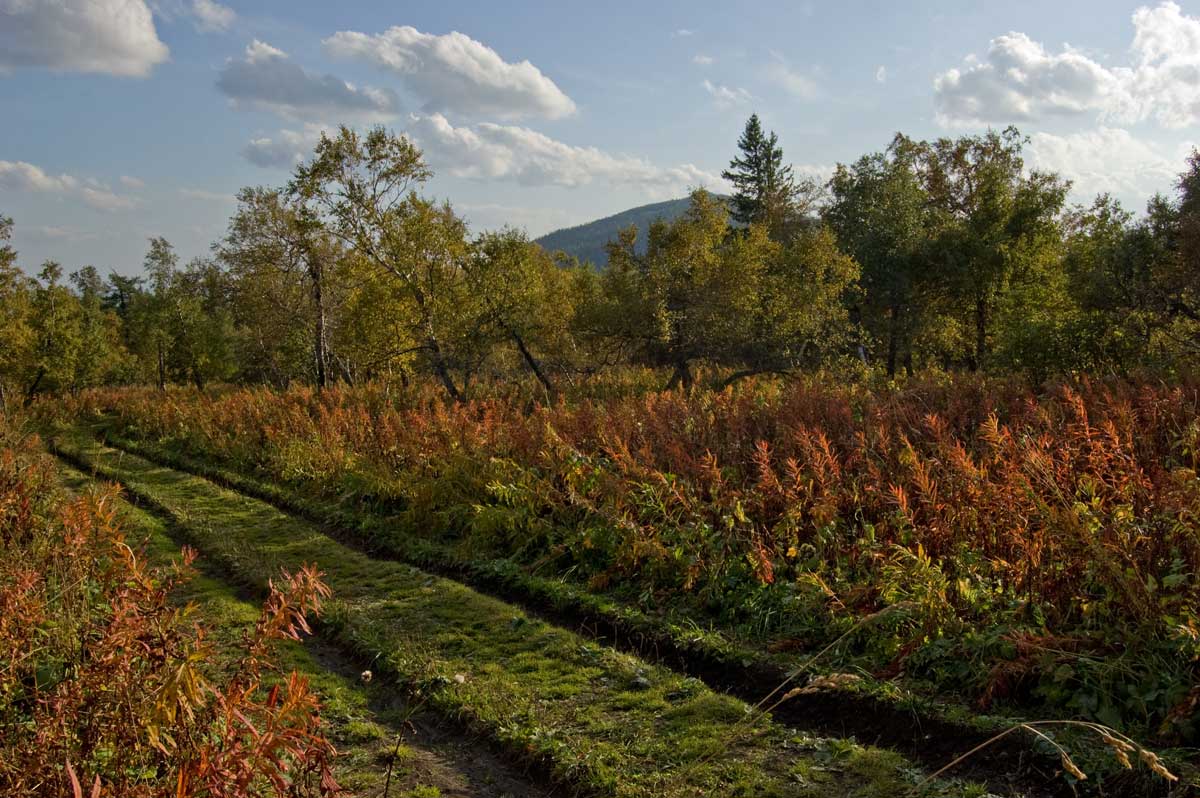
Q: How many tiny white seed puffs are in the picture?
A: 2